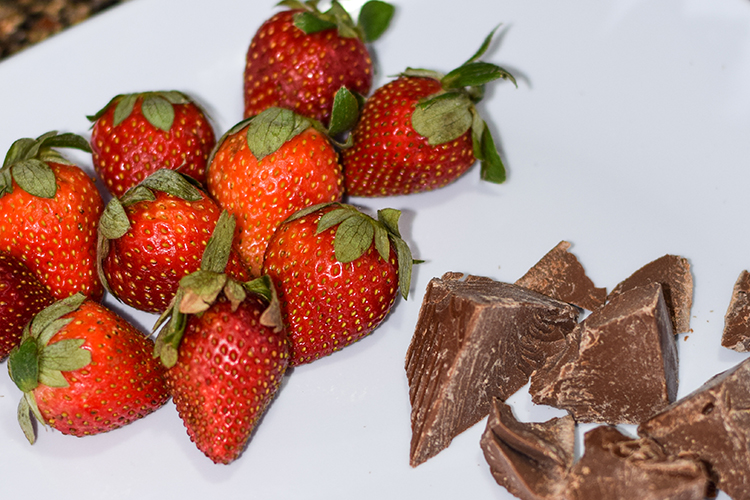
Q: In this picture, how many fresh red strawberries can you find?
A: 10